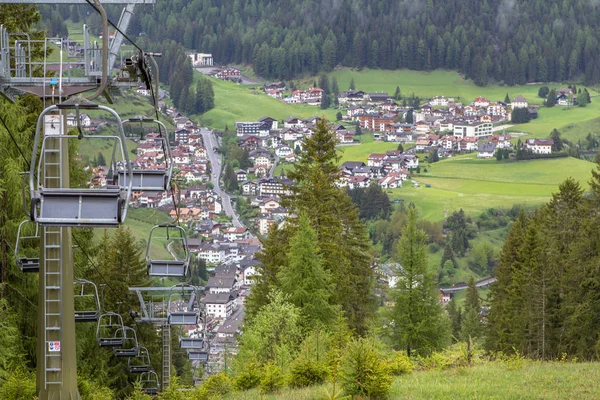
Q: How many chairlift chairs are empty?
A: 13